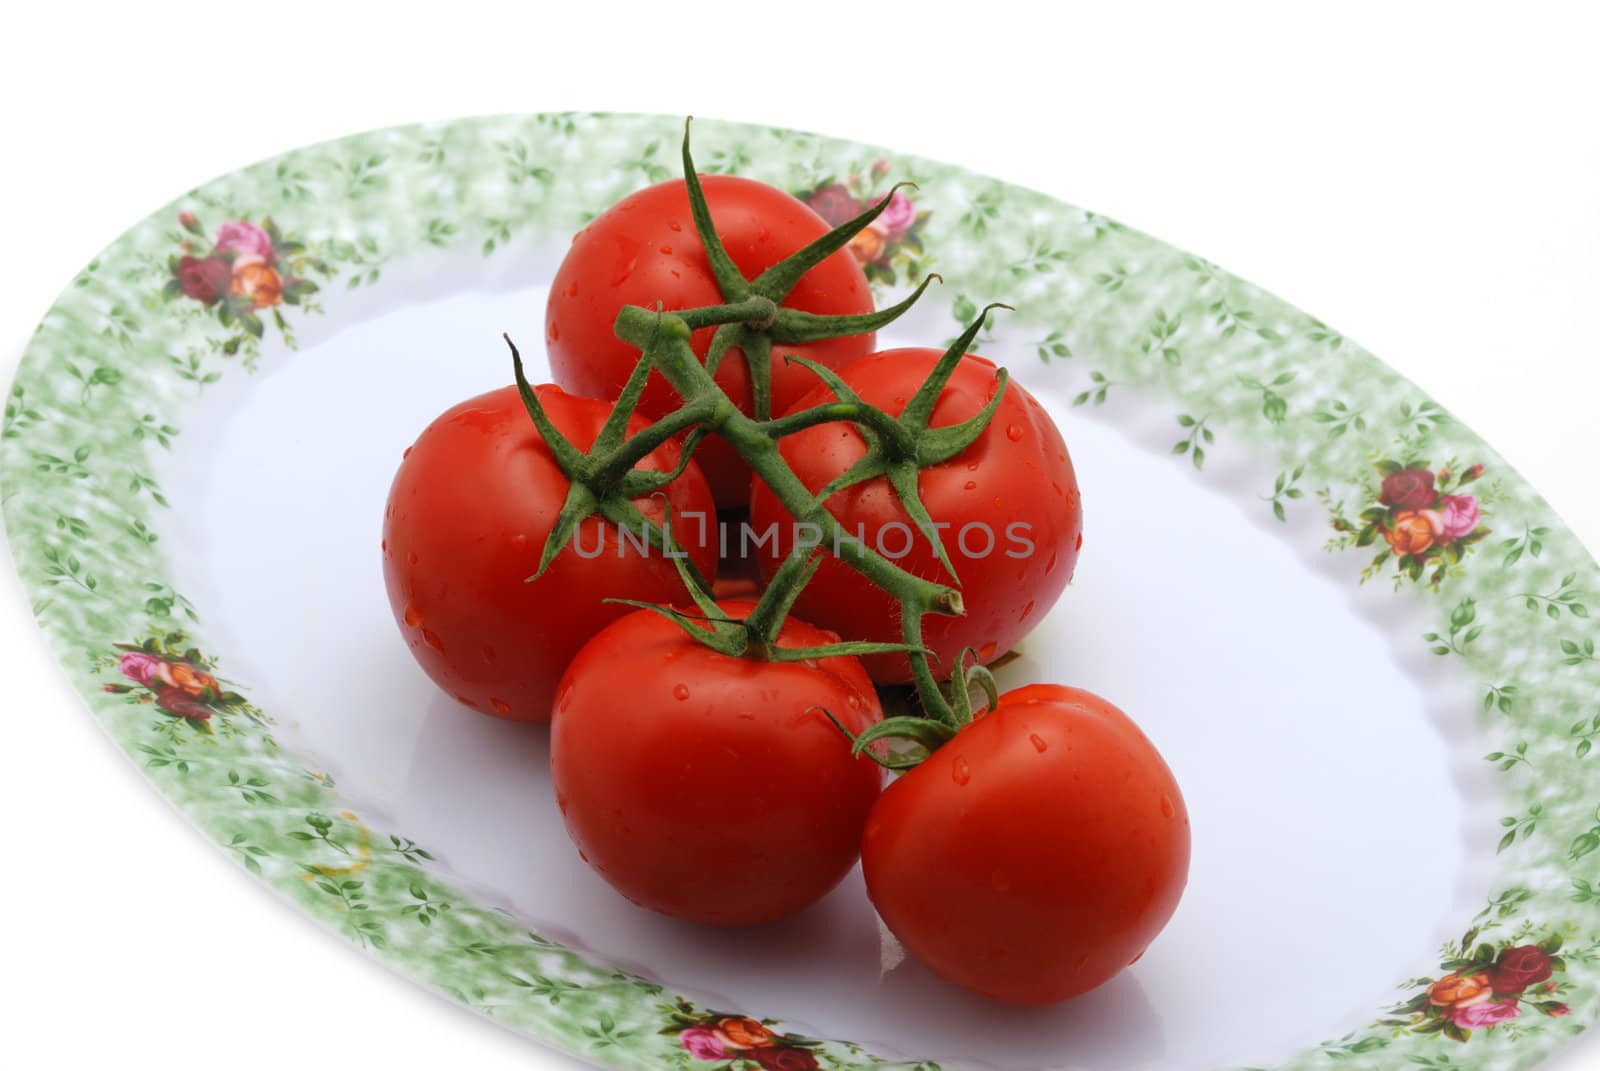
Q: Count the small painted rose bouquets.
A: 6